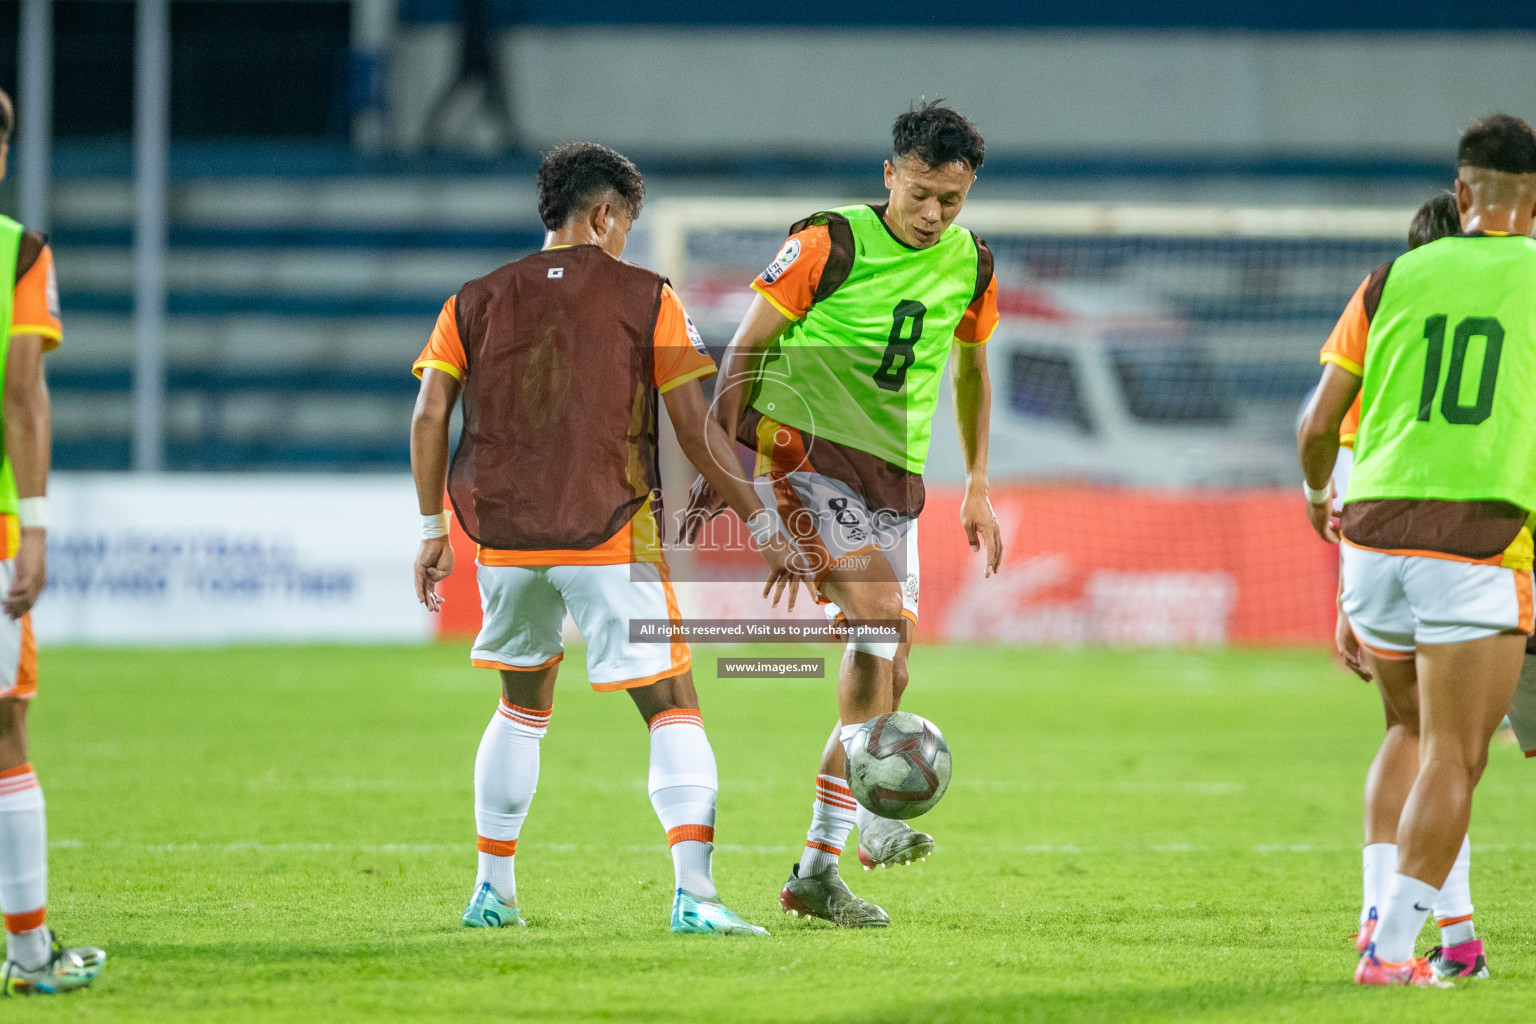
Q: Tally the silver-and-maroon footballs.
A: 1